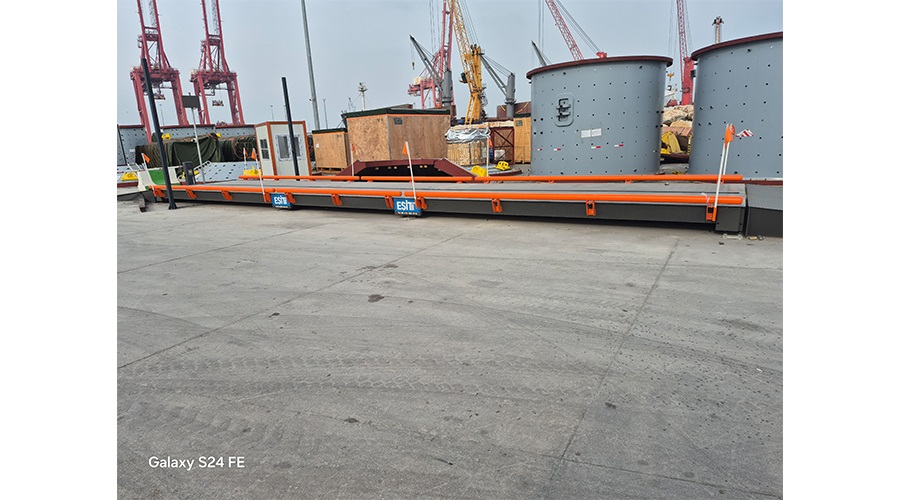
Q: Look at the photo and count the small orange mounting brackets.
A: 11